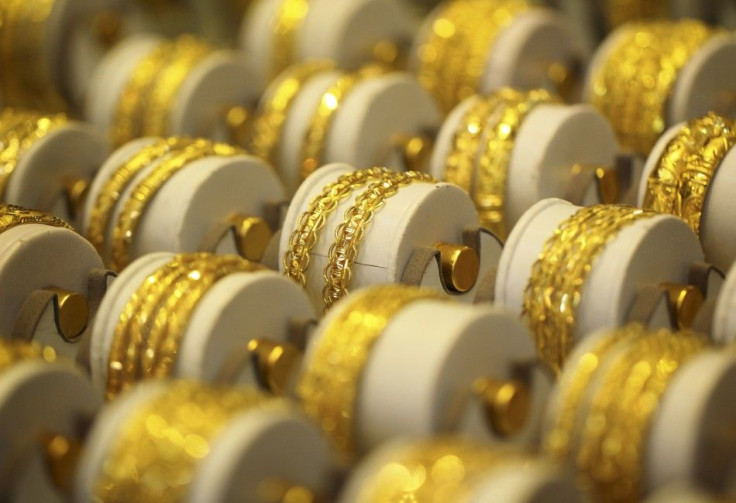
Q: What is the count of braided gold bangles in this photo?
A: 2